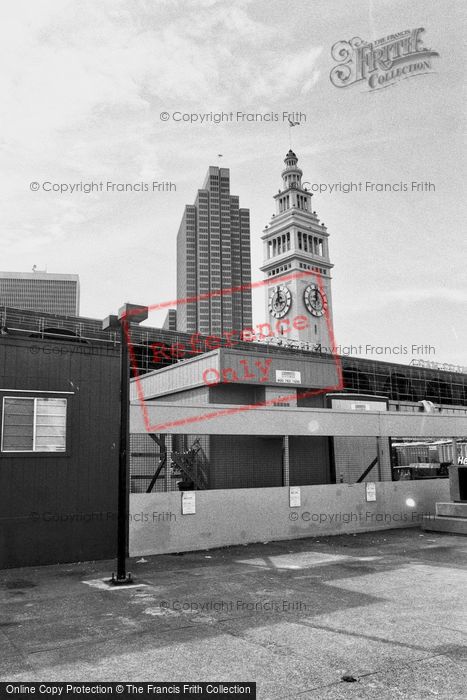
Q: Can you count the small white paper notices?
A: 3